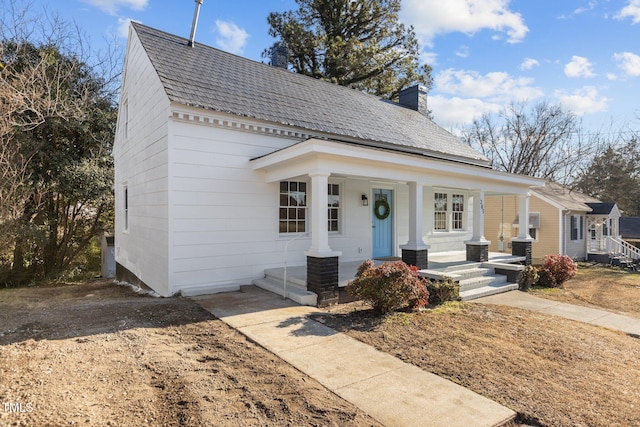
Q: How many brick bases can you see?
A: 4